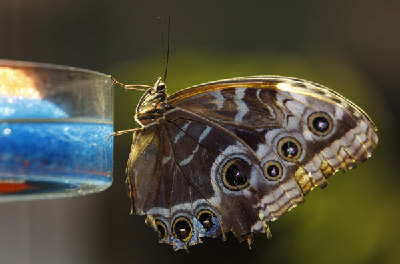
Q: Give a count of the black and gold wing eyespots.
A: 7